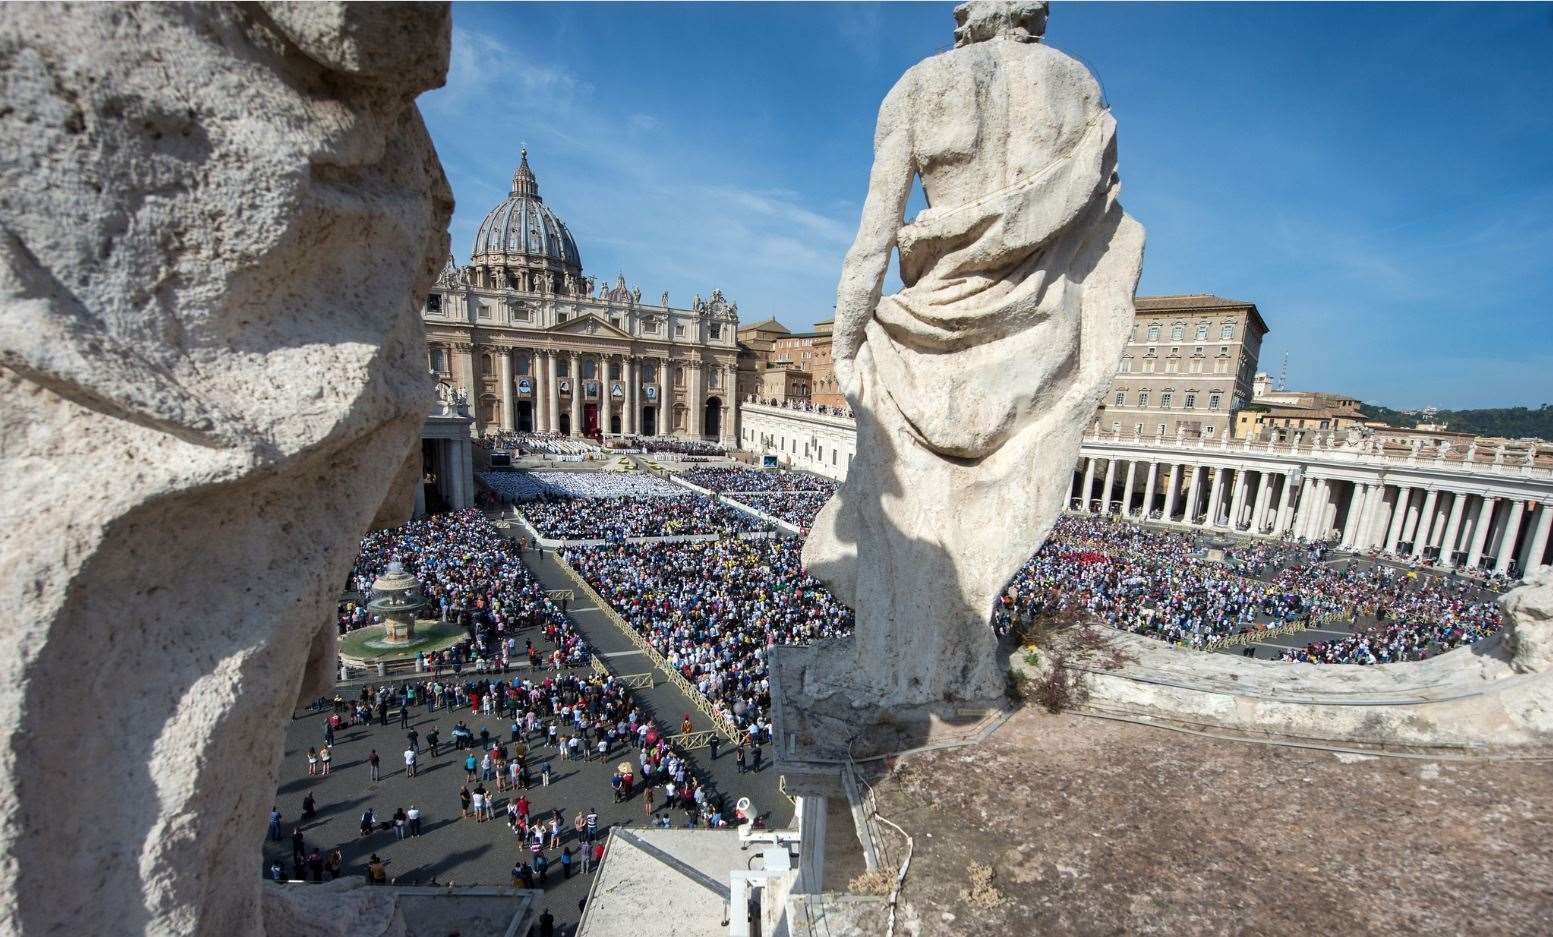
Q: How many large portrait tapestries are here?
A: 5